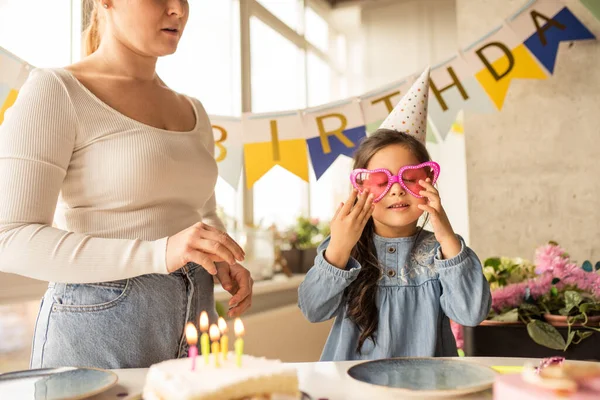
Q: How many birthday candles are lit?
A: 5